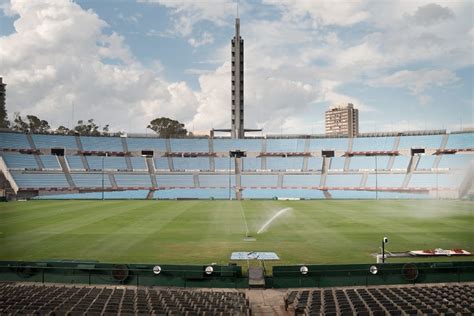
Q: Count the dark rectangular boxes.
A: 5